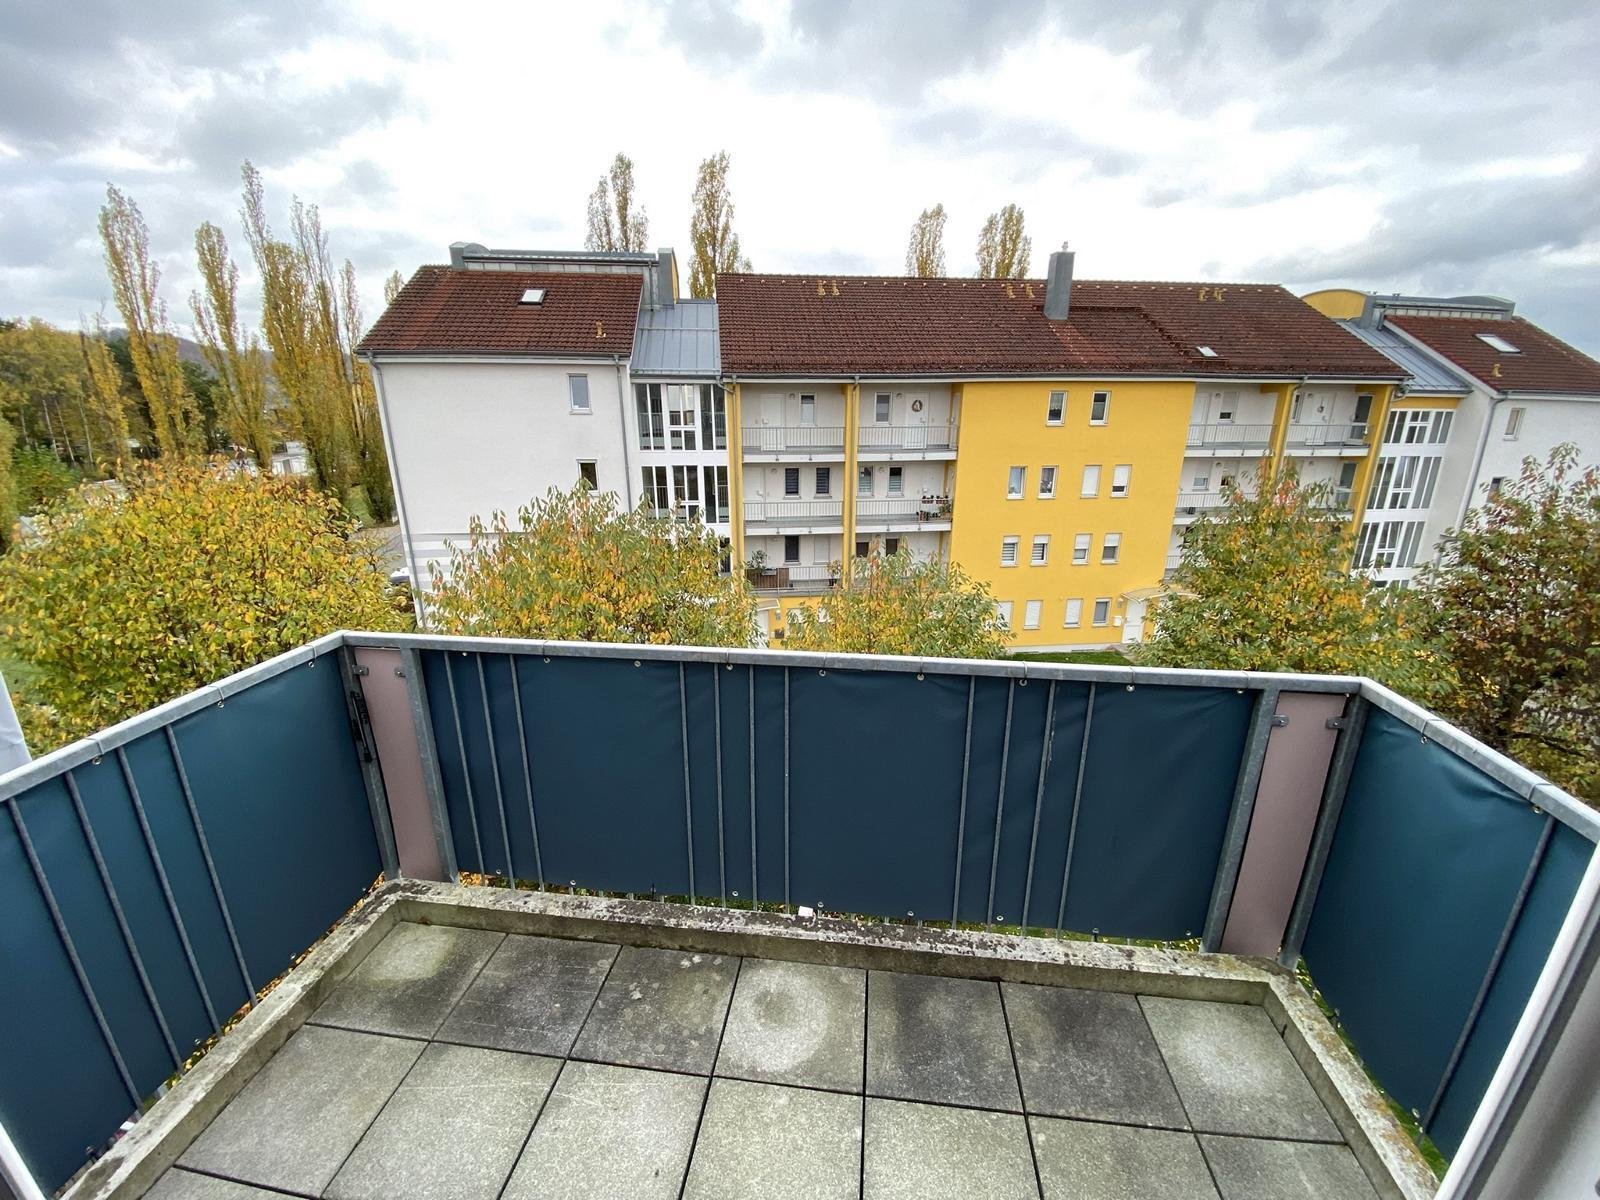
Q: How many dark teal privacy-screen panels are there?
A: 3